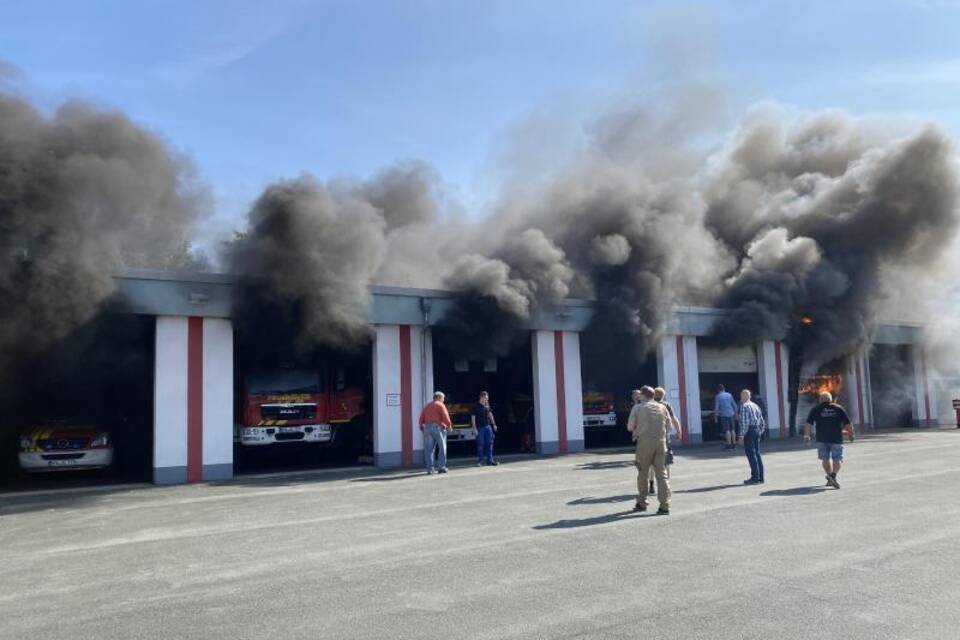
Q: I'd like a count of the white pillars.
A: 7